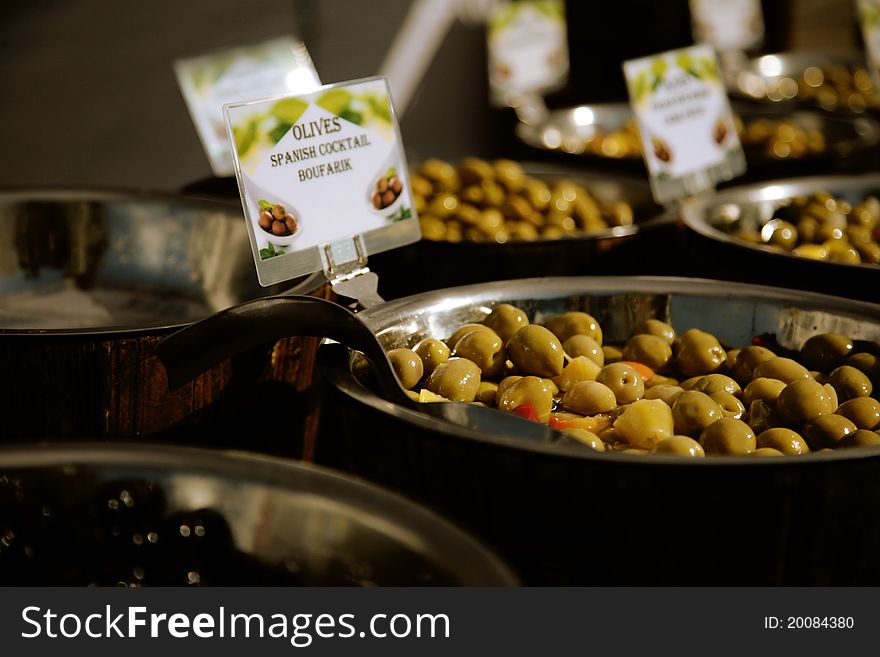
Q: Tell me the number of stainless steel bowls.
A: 7